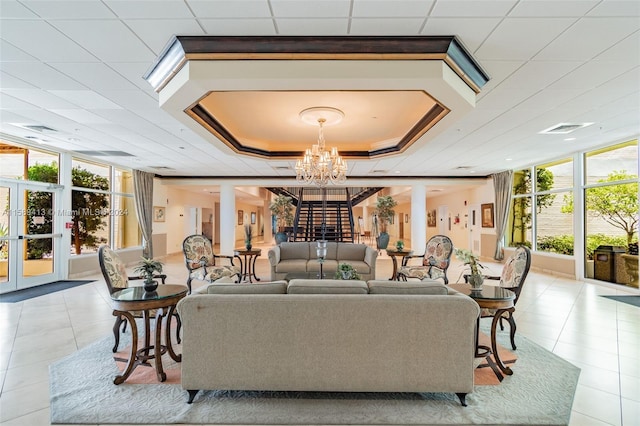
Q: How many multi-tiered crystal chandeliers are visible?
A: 1